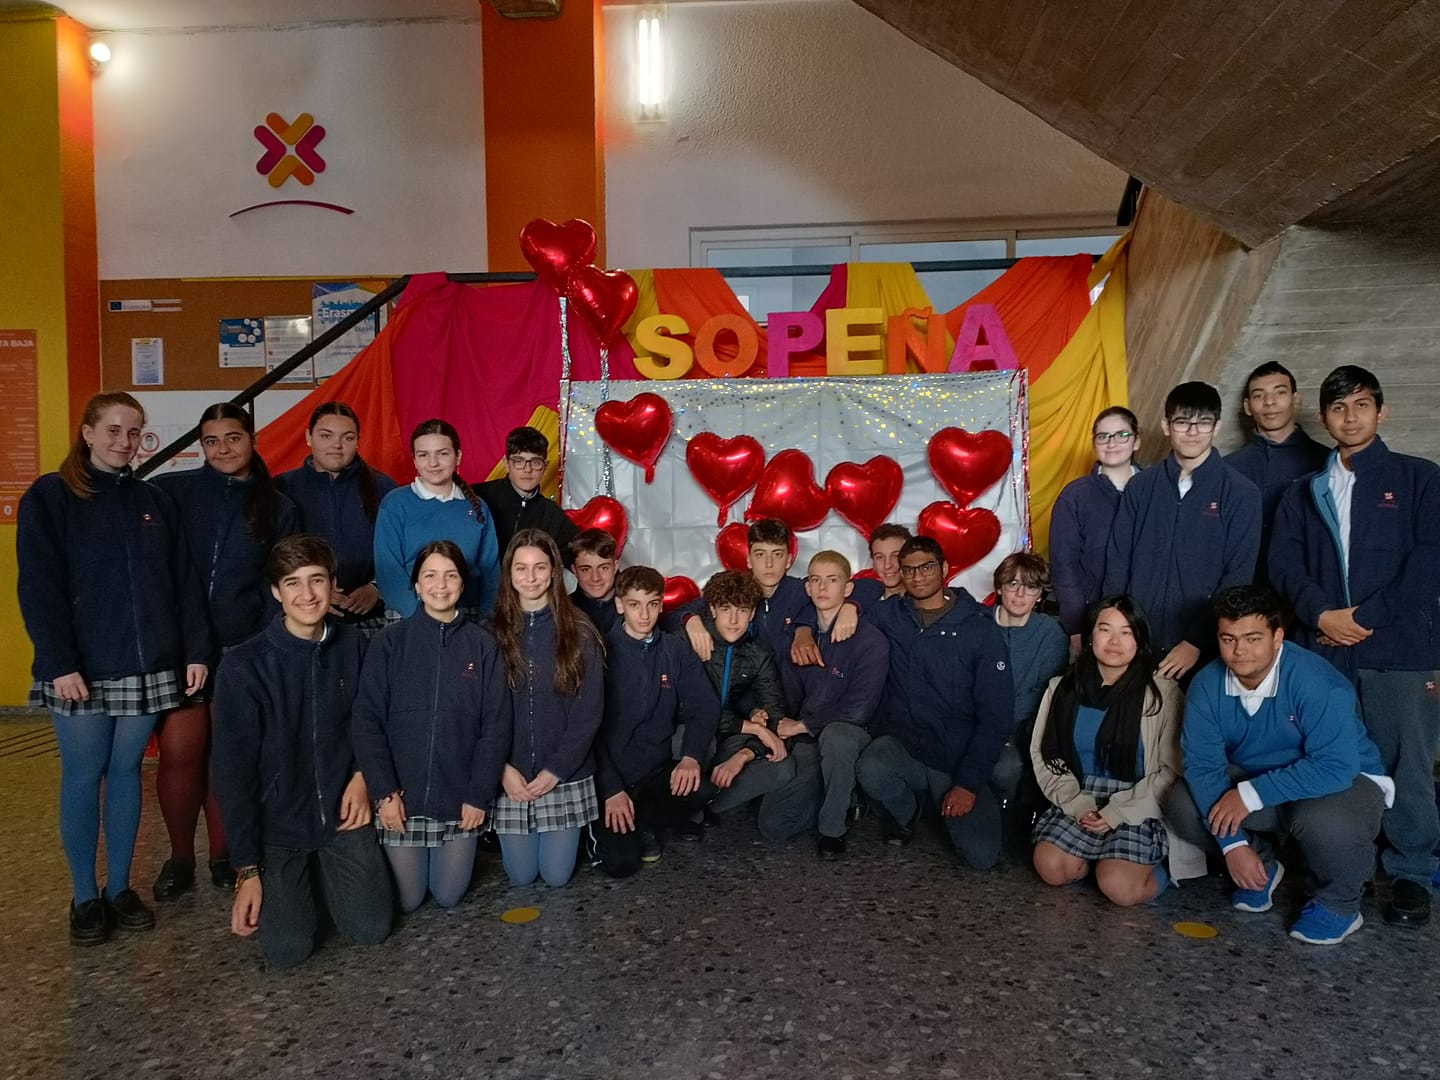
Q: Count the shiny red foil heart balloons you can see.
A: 13